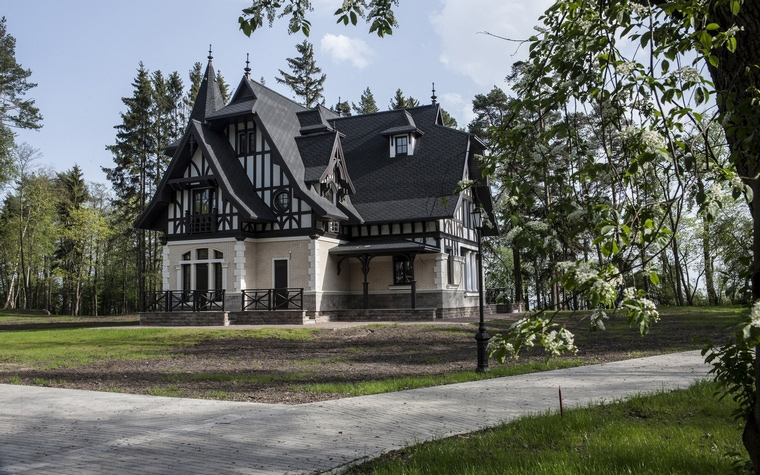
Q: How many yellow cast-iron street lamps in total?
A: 0